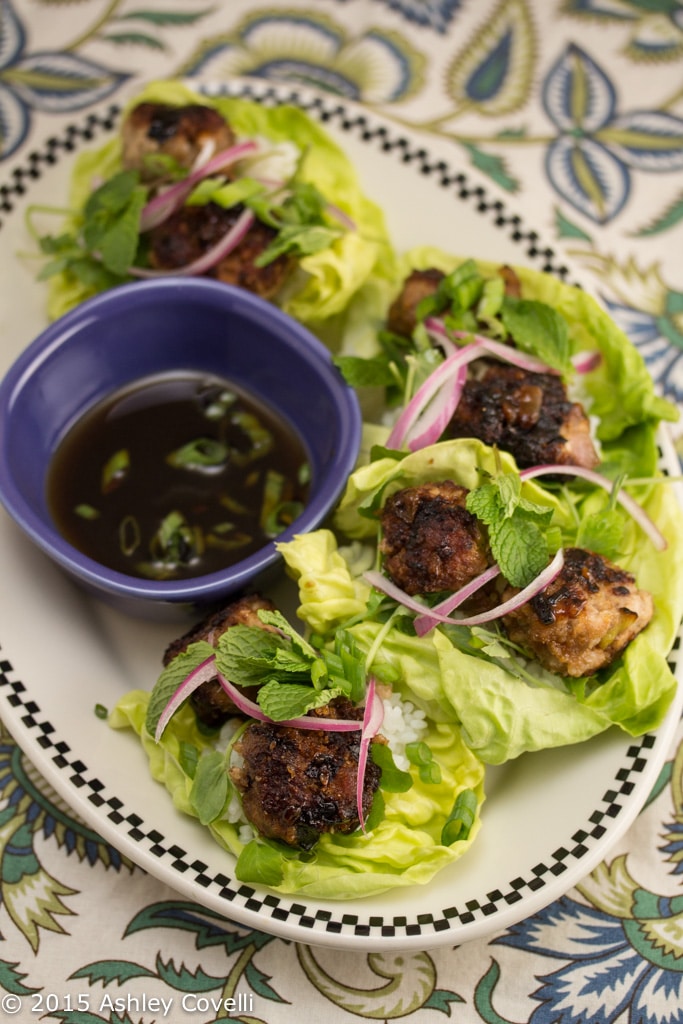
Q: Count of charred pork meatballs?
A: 8